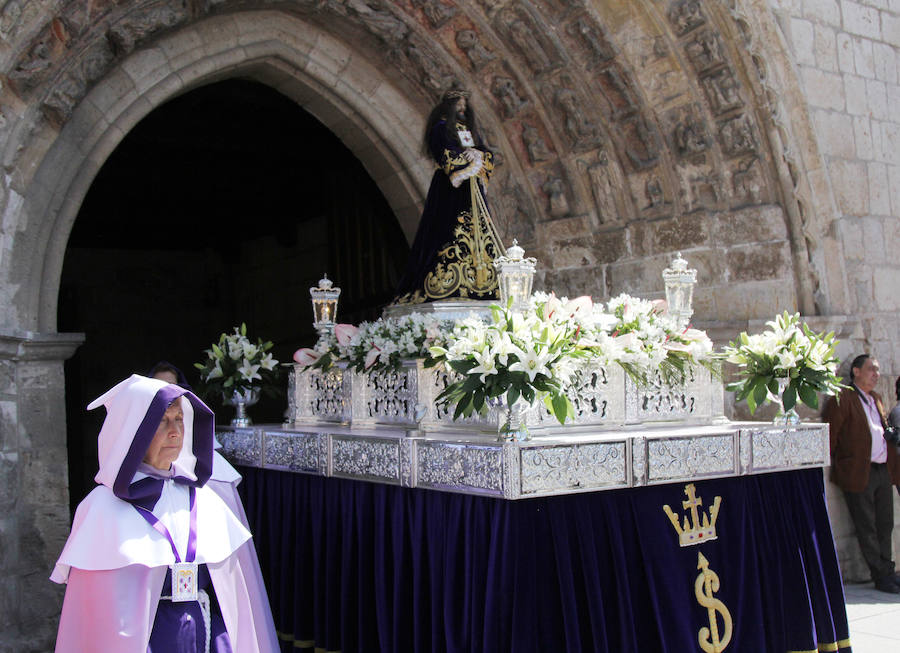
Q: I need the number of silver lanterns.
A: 3